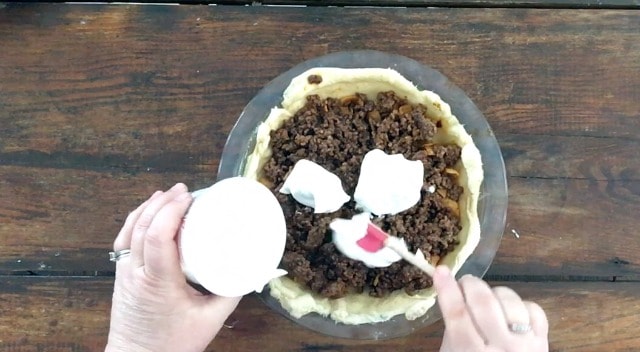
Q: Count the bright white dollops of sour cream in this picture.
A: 3